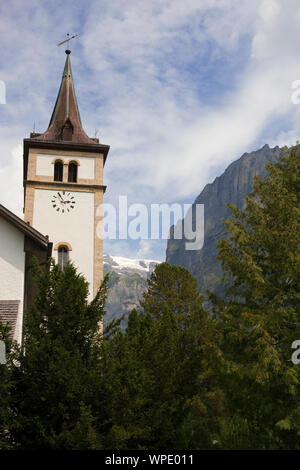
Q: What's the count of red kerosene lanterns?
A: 0